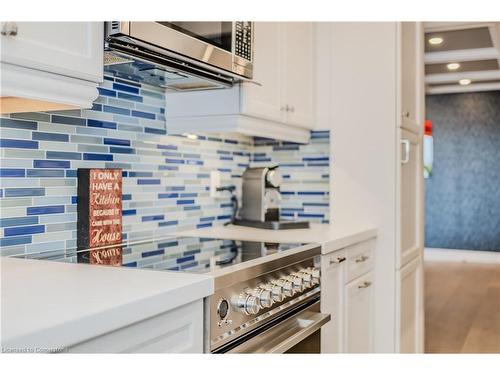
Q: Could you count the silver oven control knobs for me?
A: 7